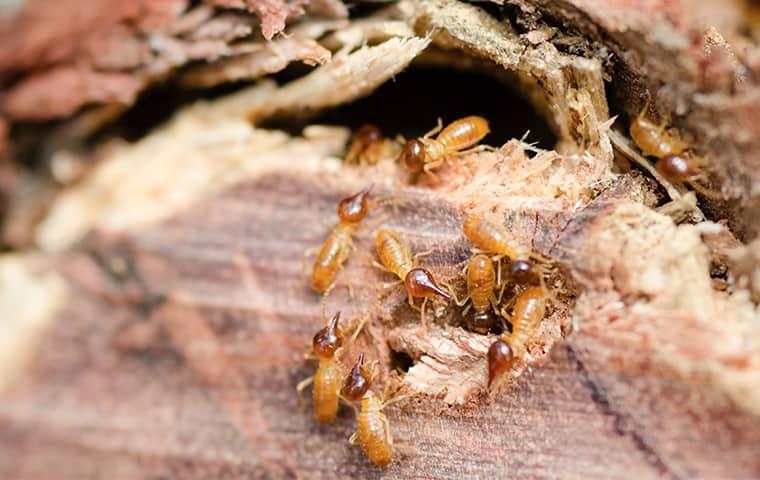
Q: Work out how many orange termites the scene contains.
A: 10